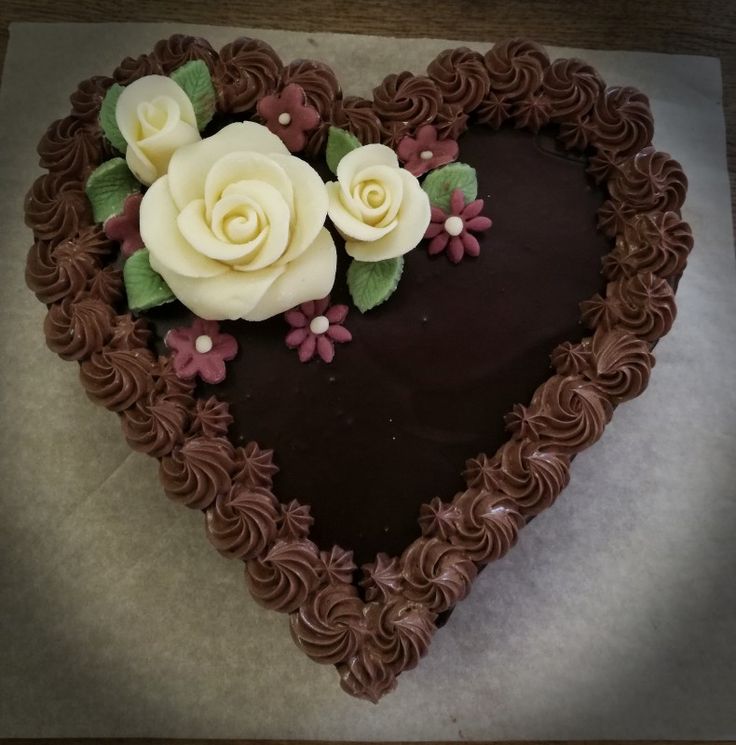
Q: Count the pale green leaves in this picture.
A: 7